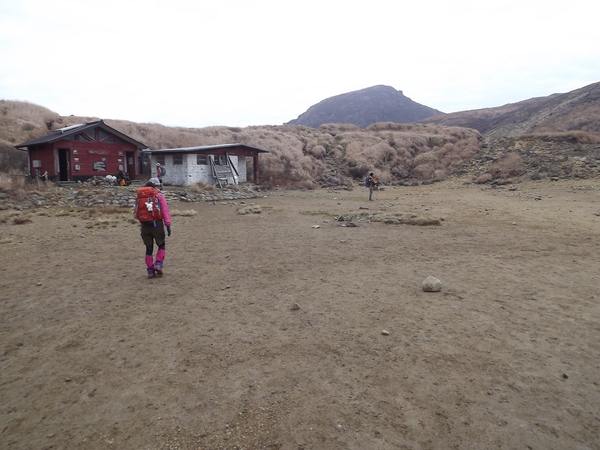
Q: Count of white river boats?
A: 0